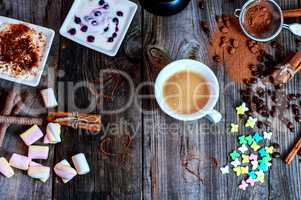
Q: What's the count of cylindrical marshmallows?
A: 9